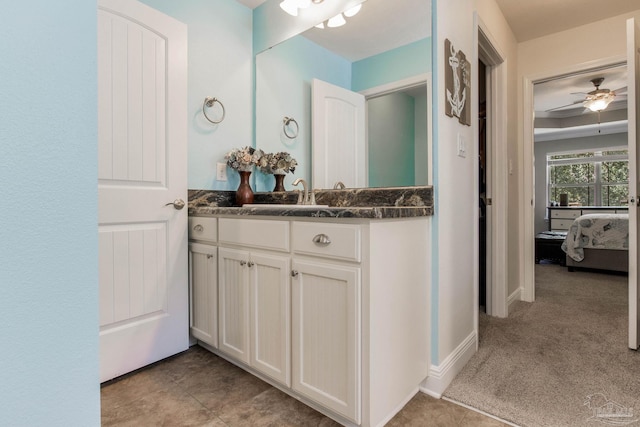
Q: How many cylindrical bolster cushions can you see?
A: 0